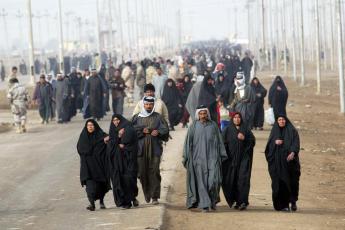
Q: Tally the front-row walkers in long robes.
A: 6